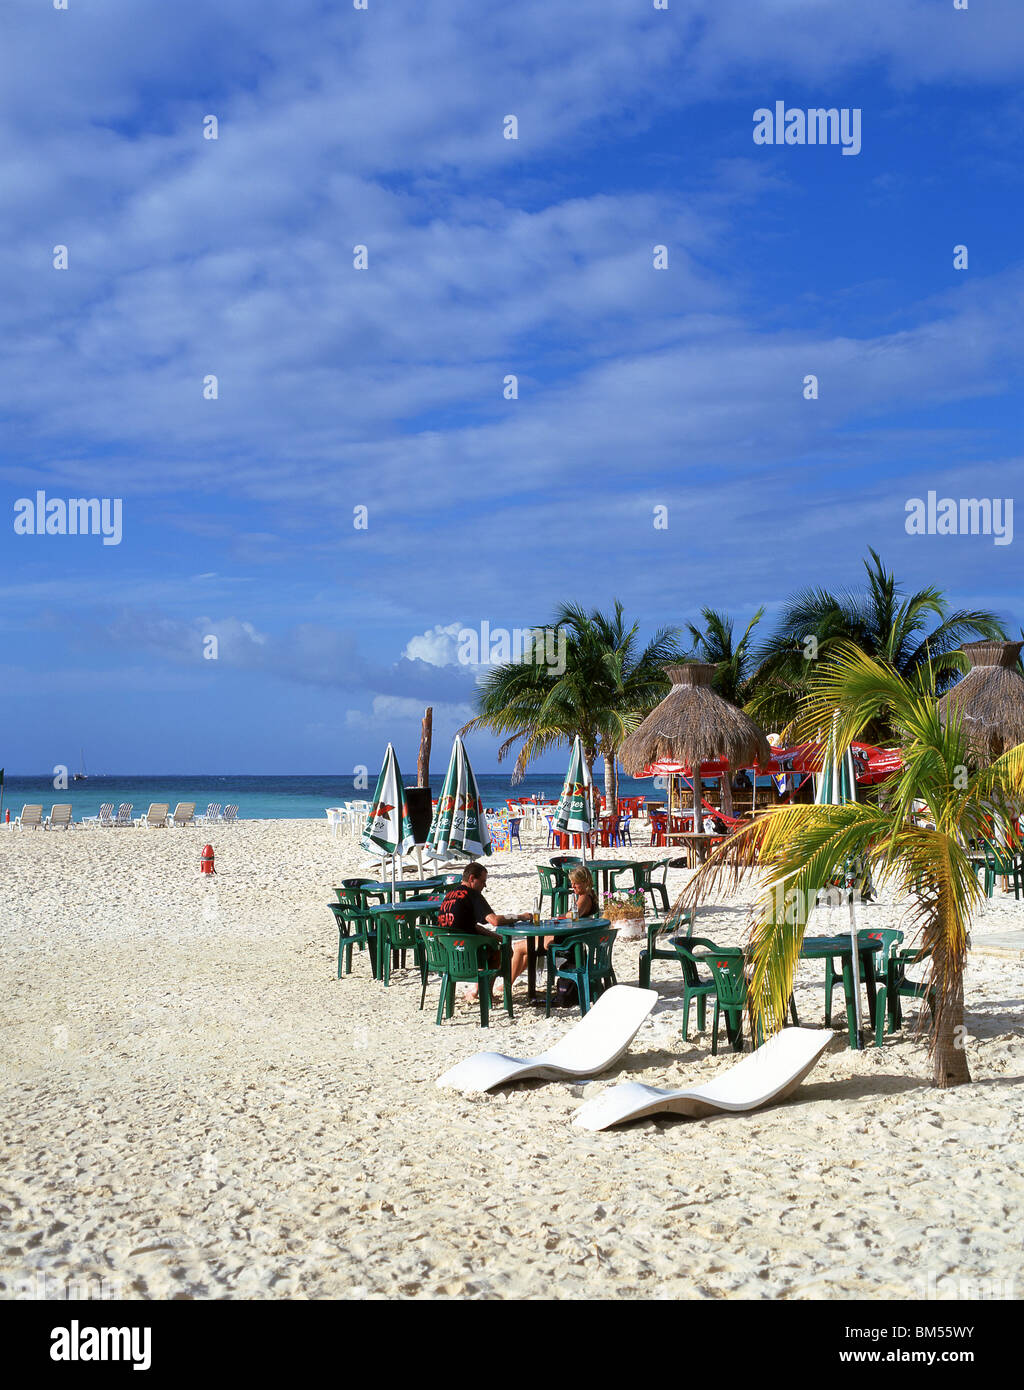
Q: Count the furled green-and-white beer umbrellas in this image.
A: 4